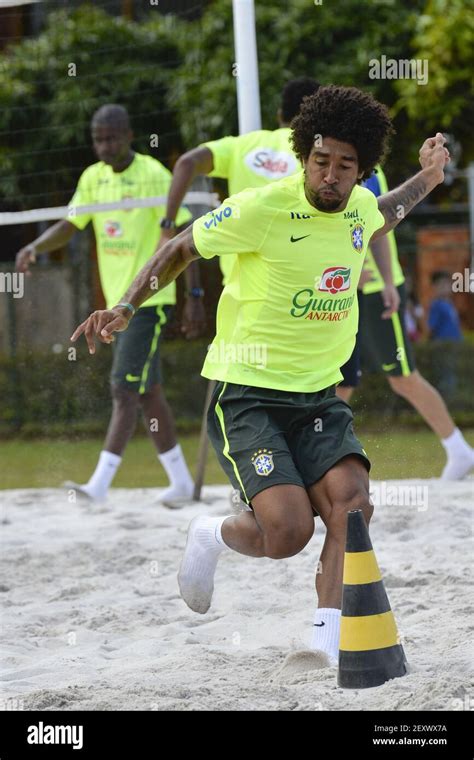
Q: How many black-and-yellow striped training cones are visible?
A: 1